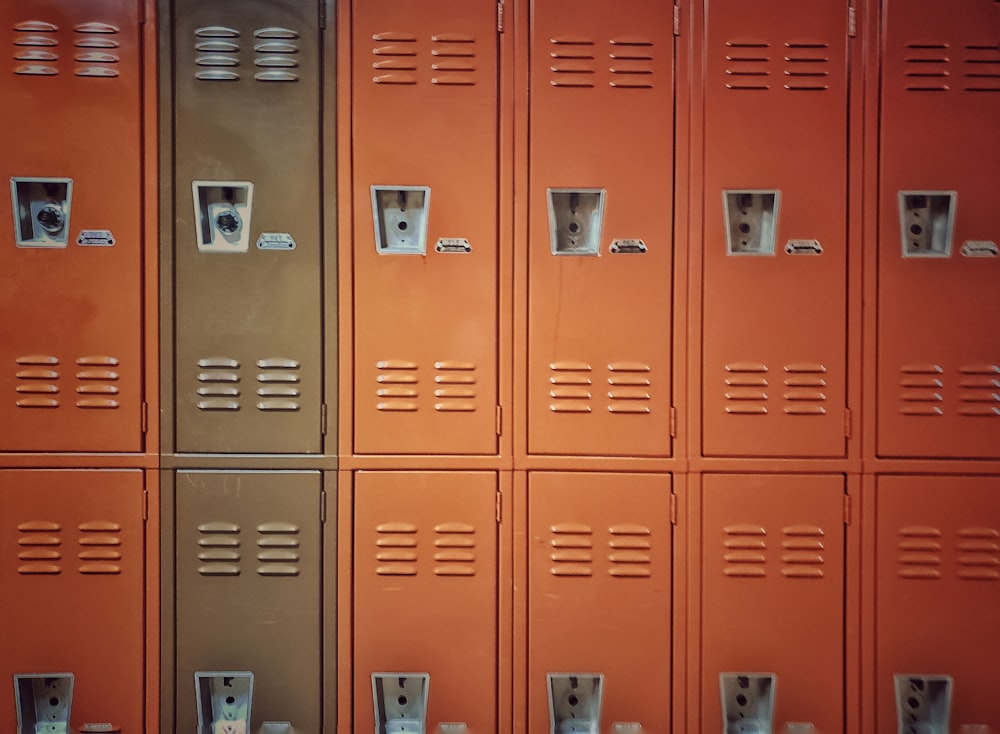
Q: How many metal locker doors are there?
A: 12